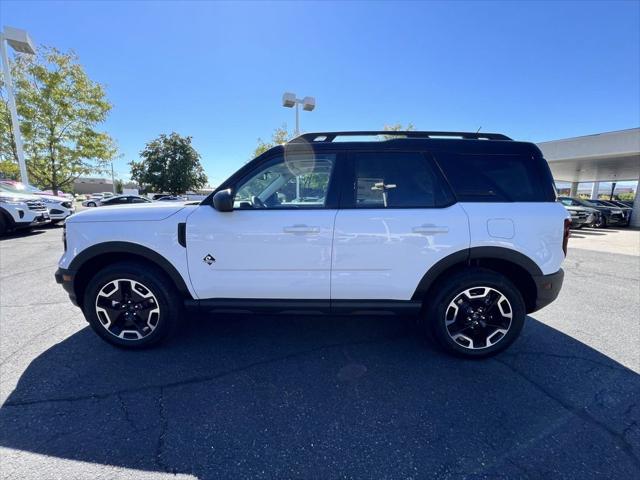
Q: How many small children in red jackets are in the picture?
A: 0